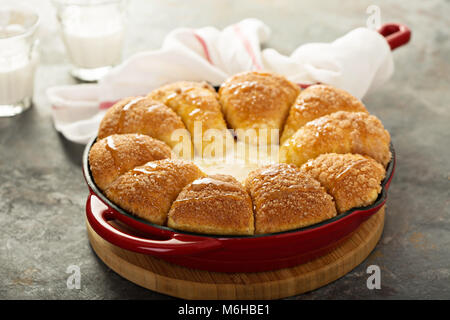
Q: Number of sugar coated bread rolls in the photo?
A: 10